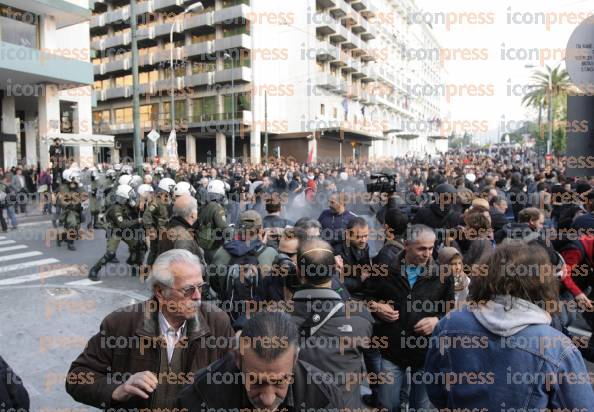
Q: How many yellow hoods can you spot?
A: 0